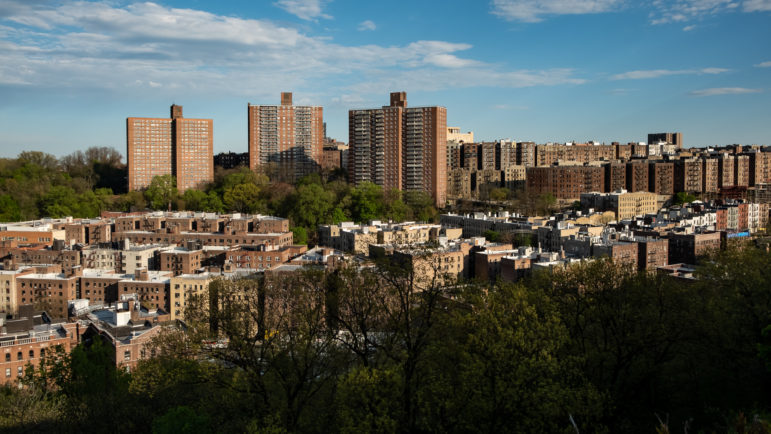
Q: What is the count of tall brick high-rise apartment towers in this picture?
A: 3